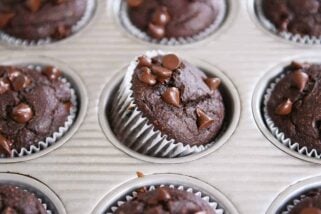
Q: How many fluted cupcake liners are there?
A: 9